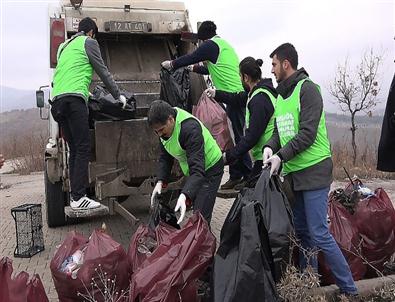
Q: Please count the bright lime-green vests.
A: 5